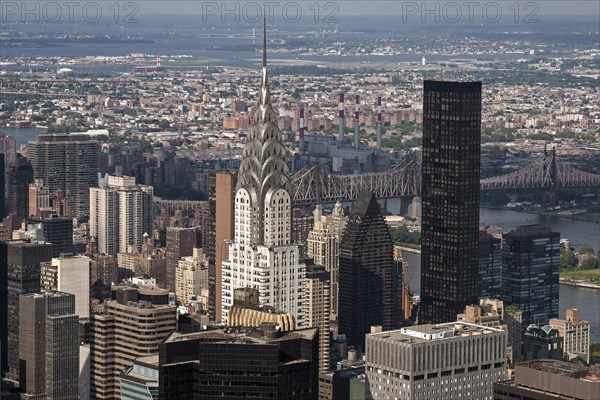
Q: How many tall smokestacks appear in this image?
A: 4